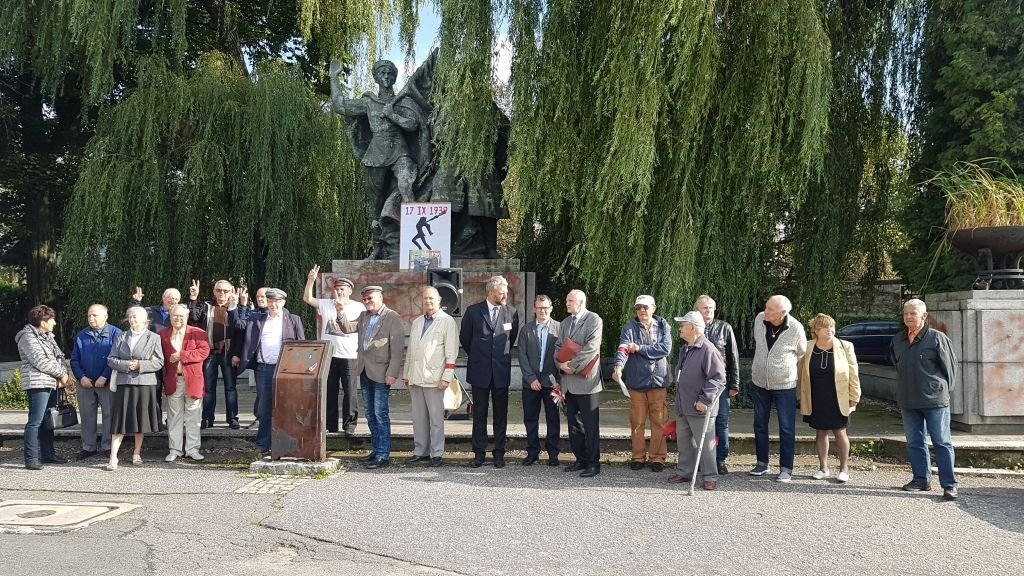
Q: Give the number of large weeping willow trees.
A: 2